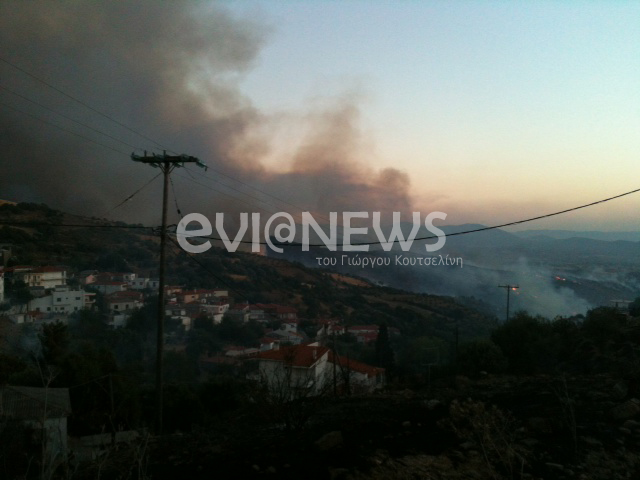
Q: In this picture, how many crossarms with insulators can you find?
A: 2